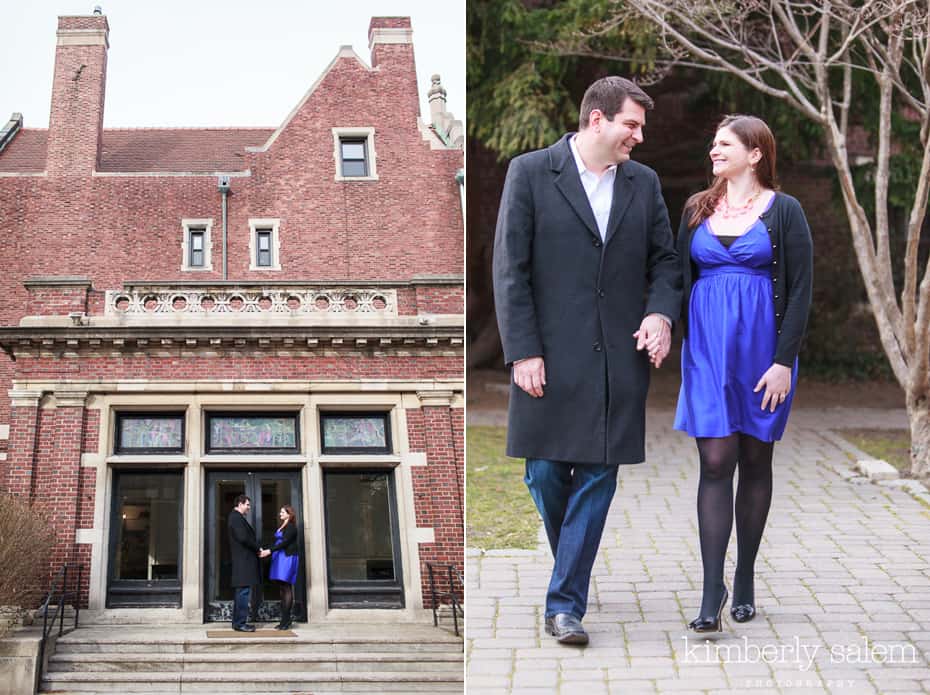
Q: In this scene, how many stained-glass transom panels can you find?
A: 3